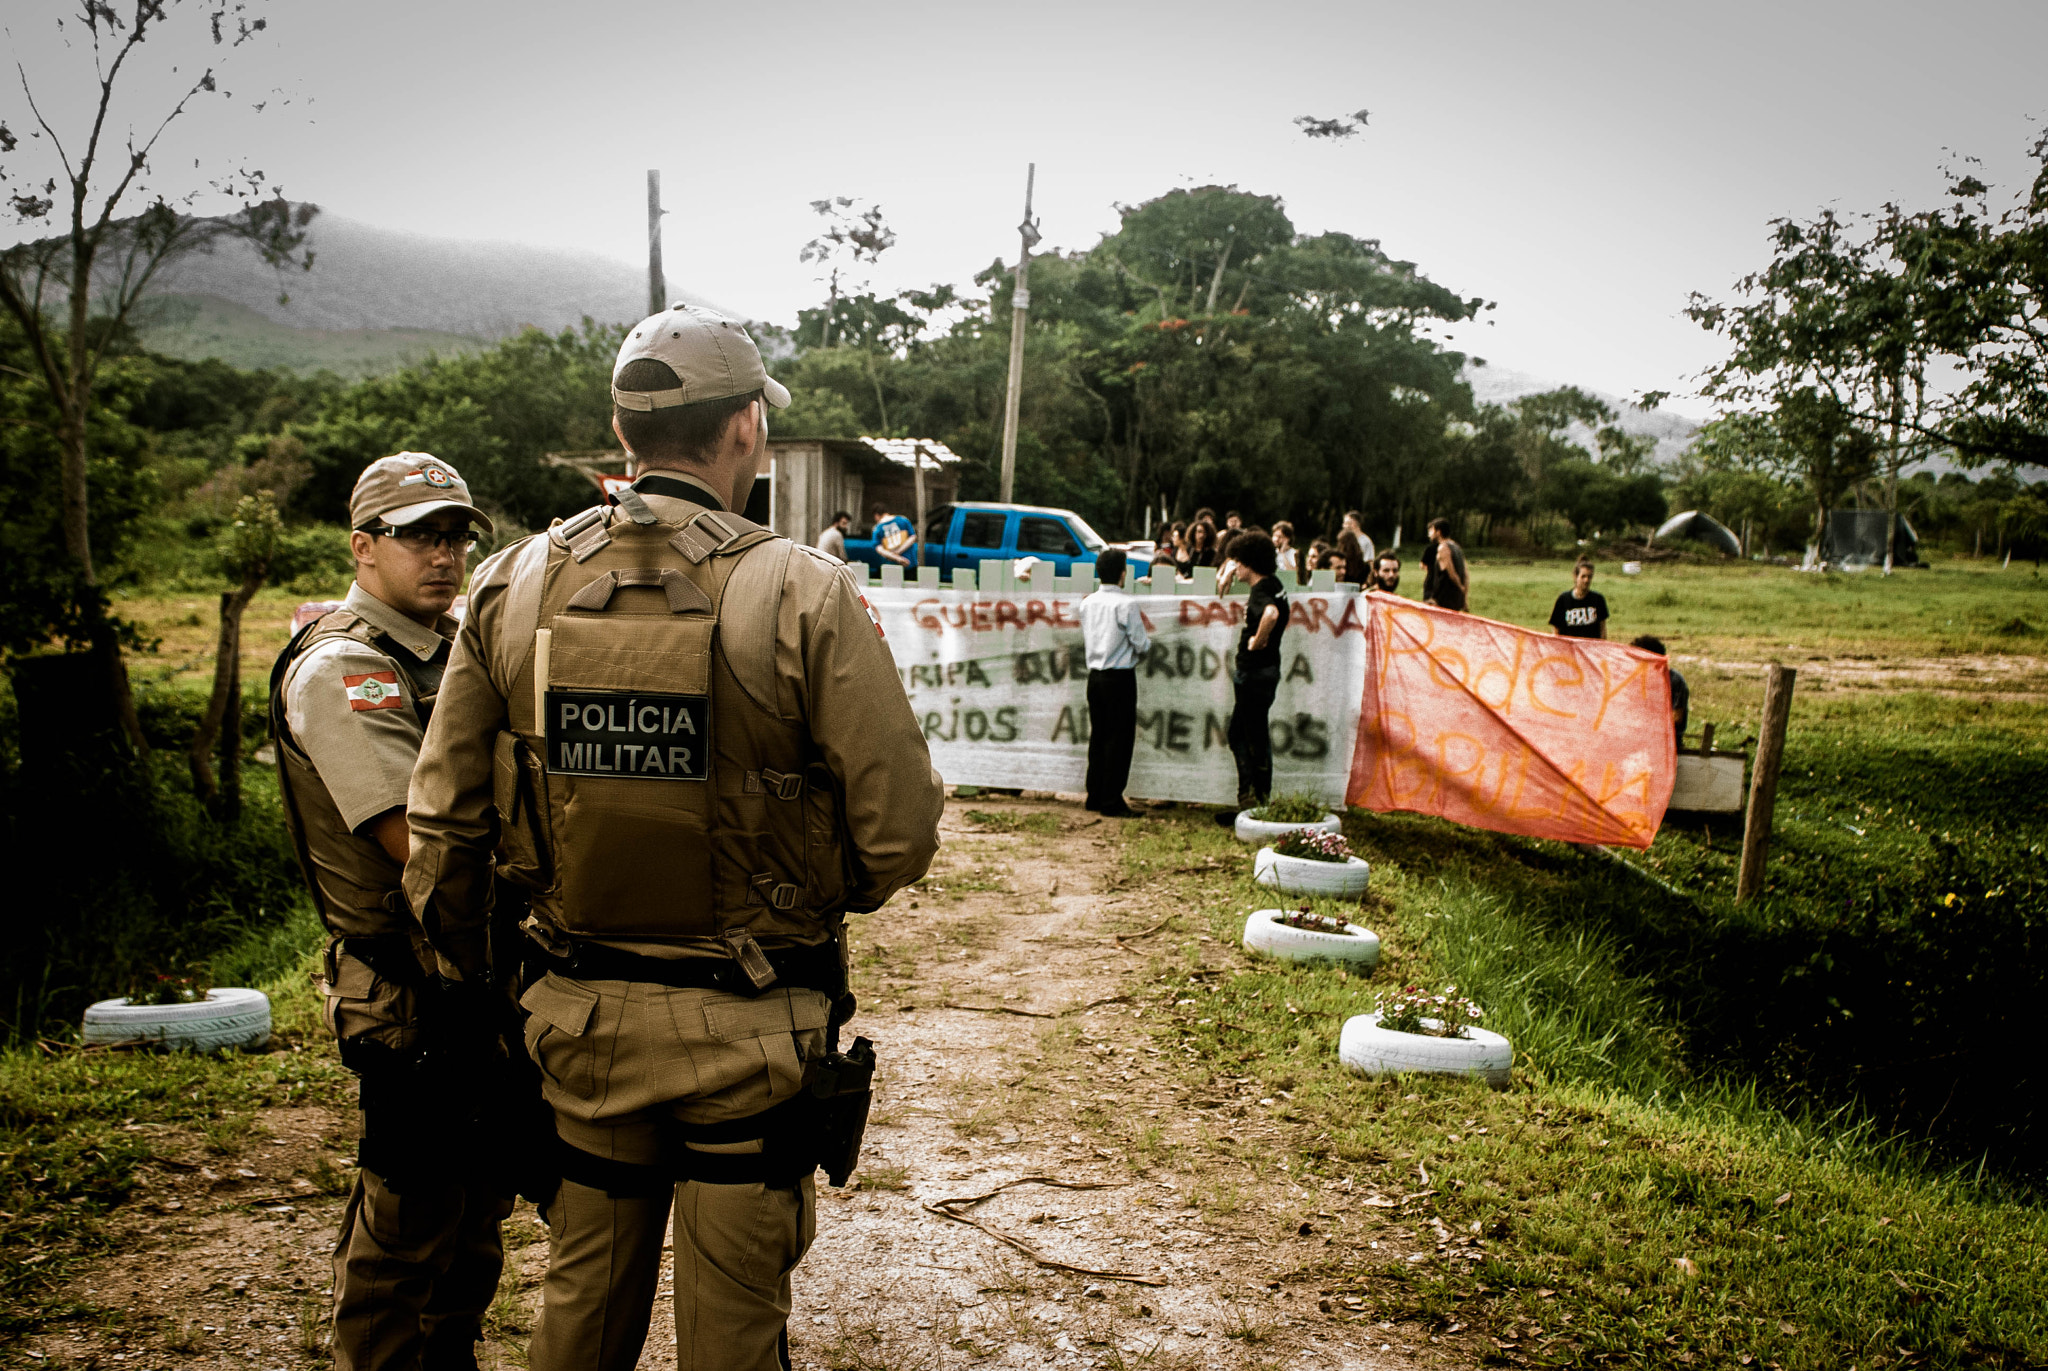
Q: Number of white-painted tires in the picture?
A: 5